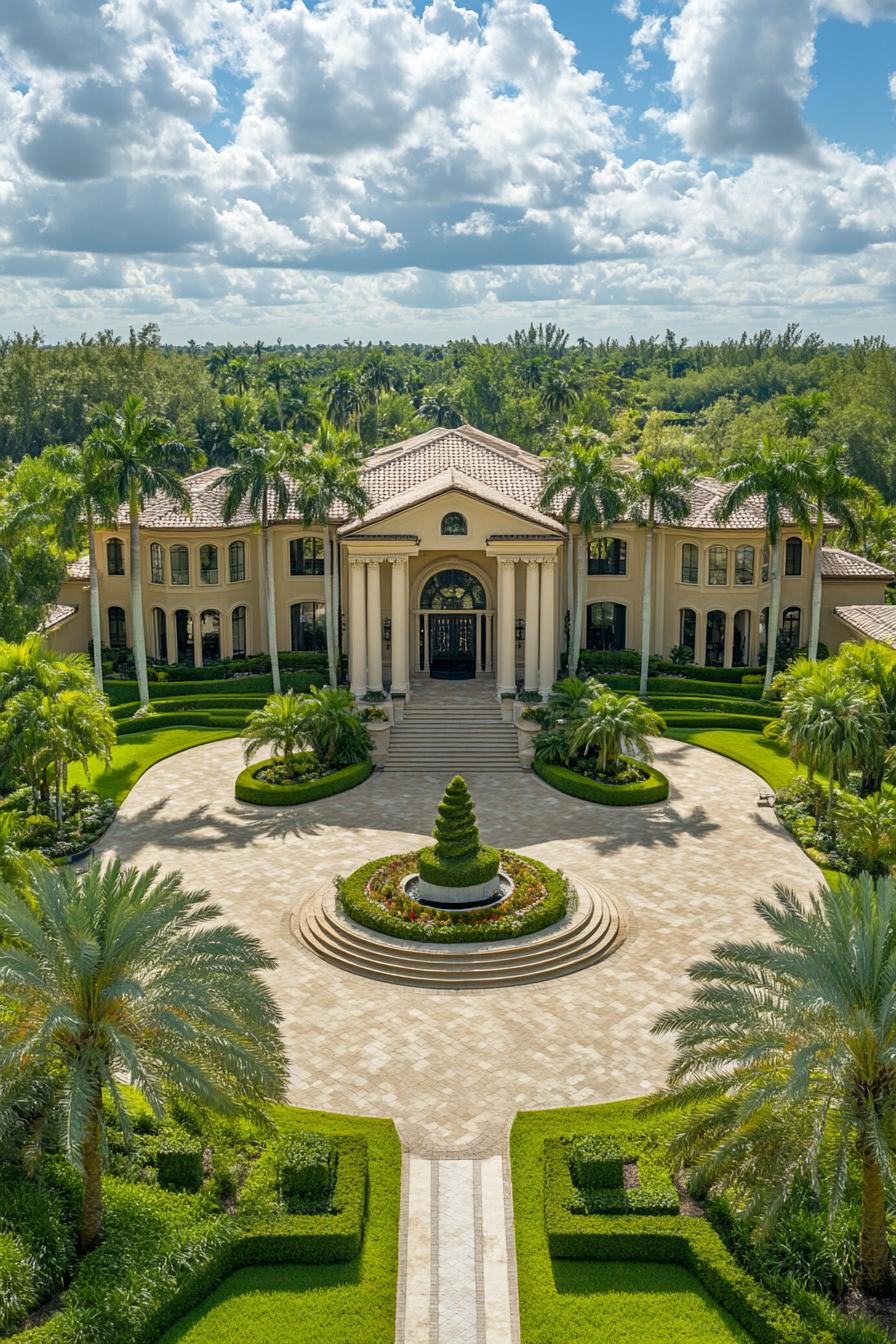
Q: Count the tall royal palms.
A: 8